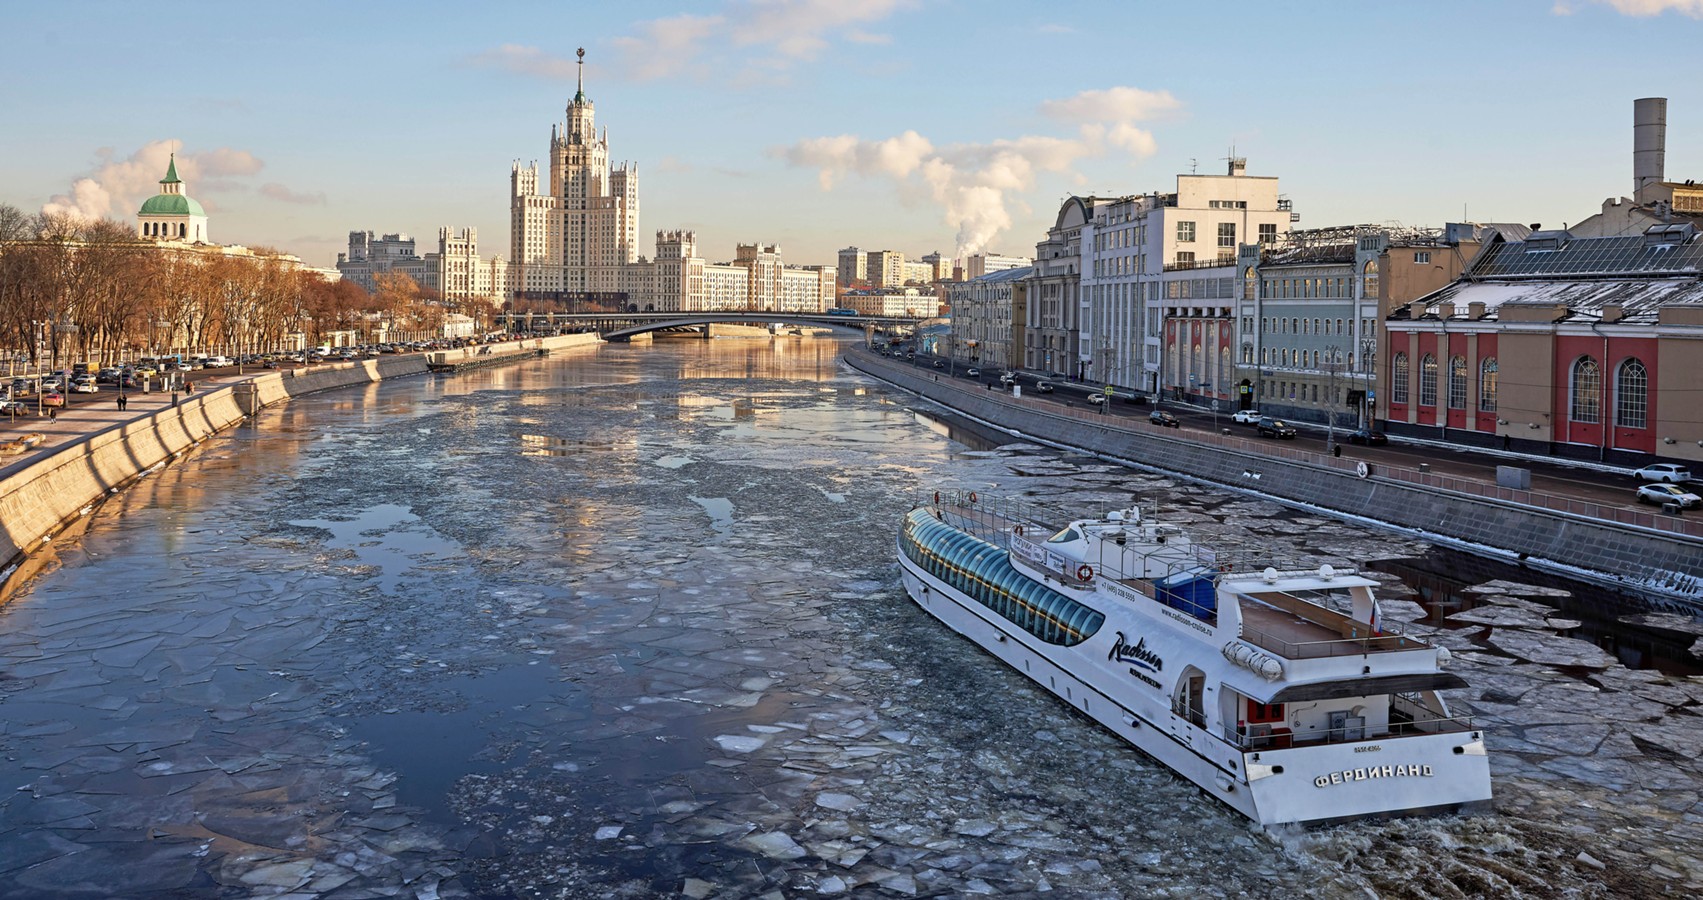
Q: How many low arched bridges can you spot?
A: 1